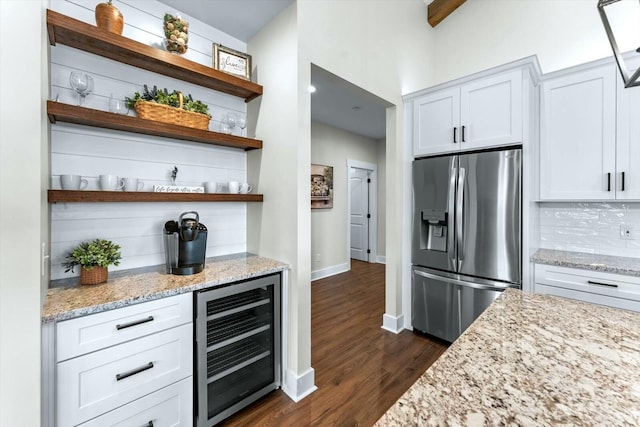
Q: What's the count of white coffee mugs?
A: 6